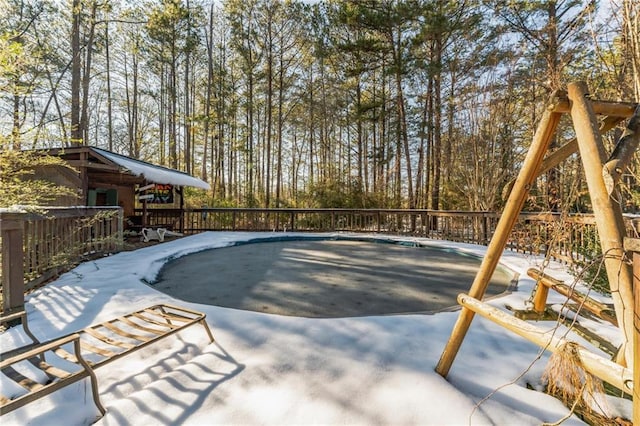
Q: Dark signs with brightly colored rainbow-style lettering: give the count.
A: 1